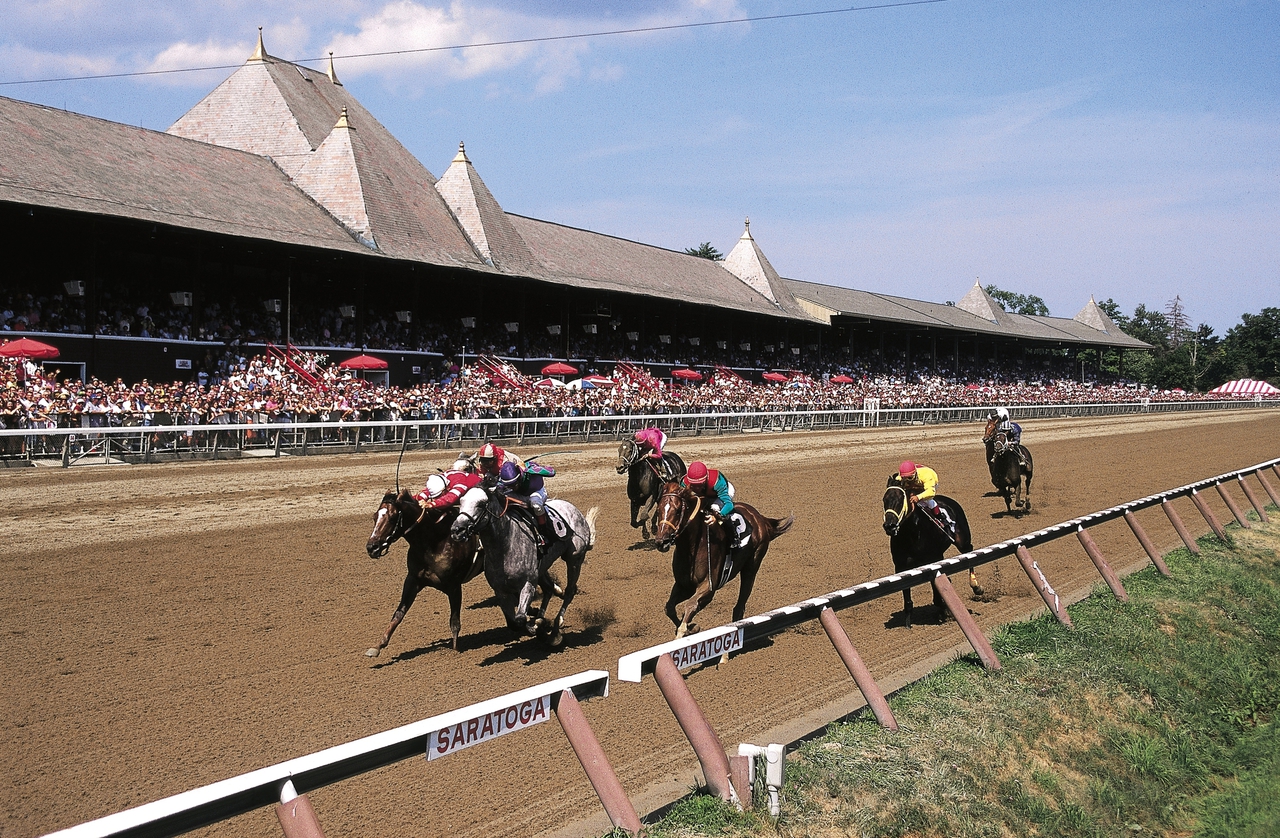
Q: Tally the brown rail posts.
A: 14